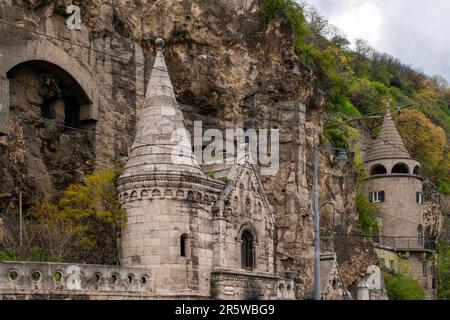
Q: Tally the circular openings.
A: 8